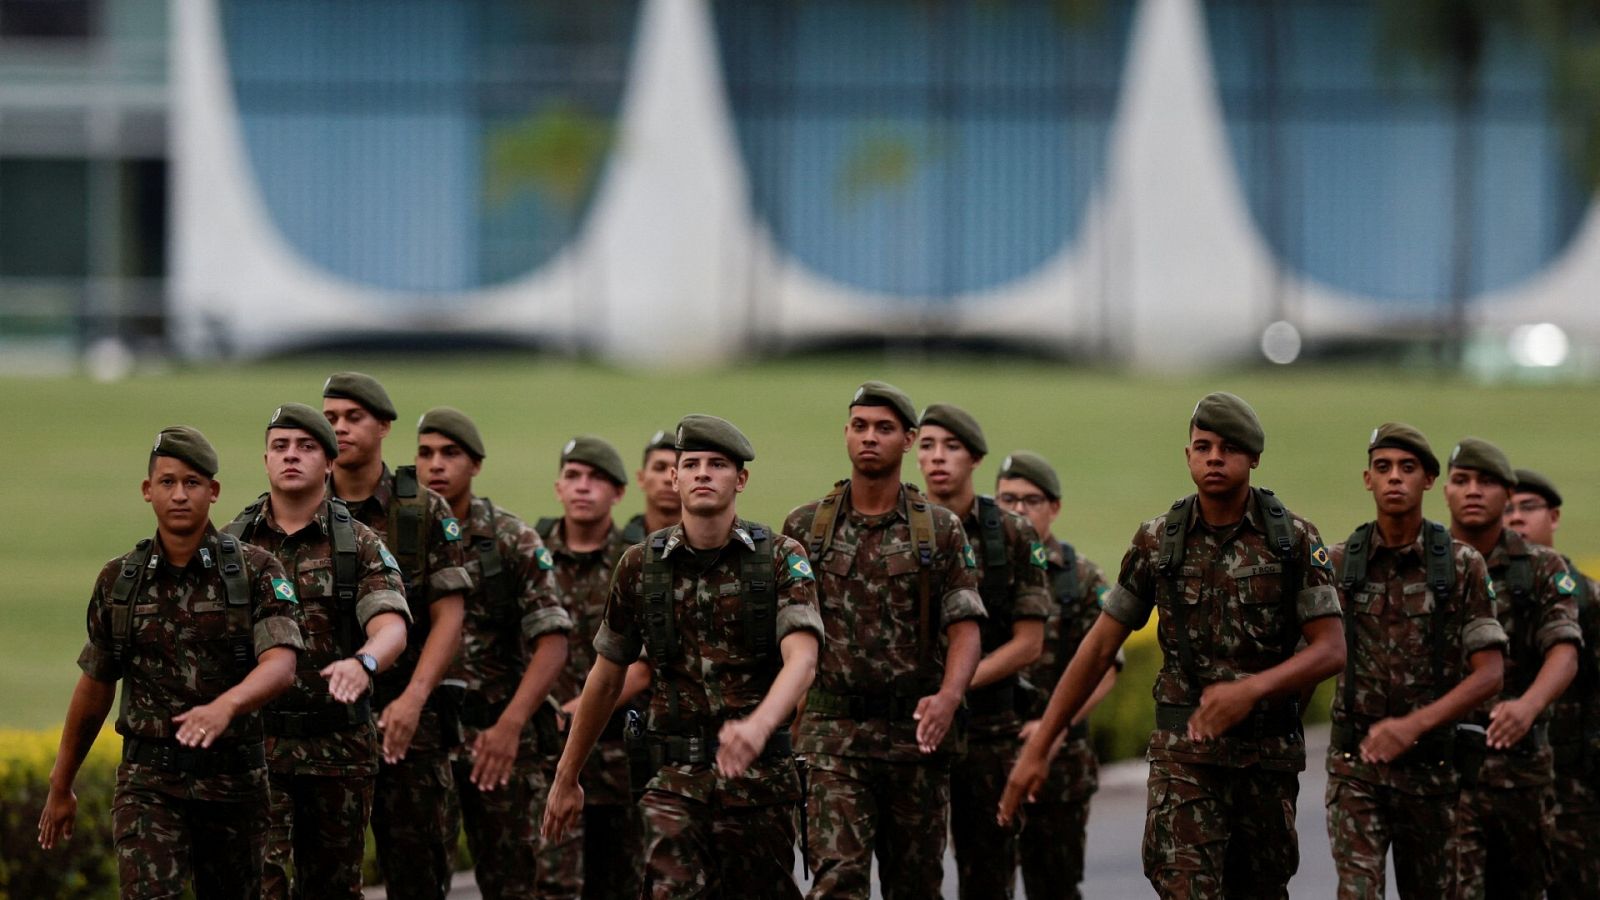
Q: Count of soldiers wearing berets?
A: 14